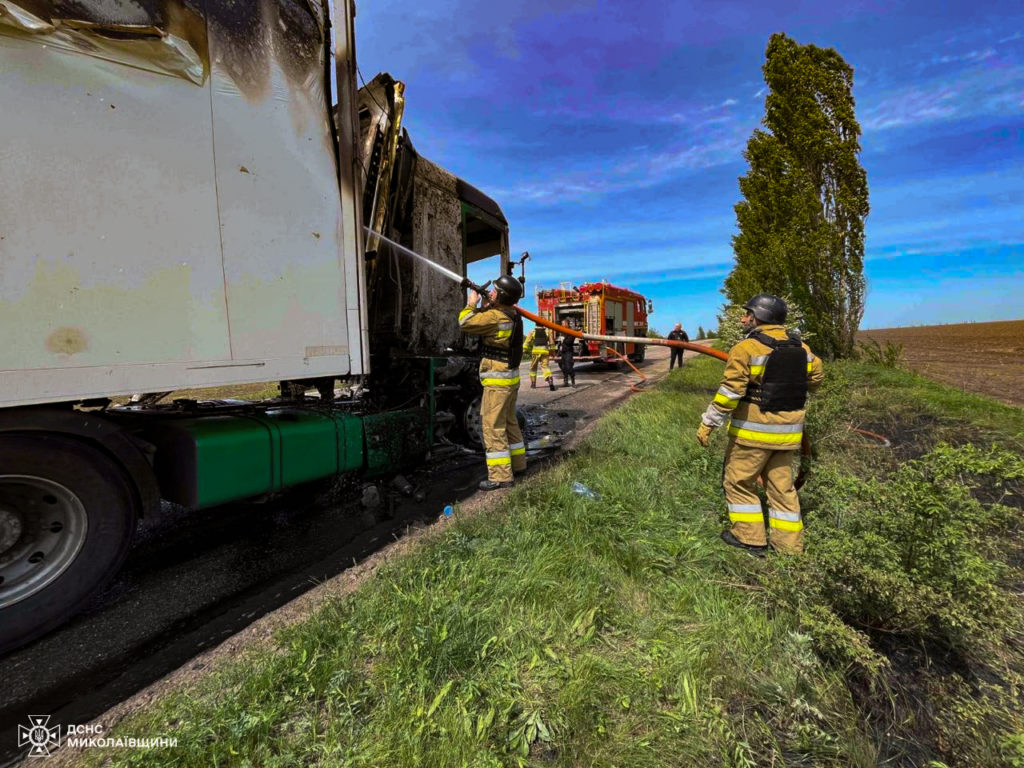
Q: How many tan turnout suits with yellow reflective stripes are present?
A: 3